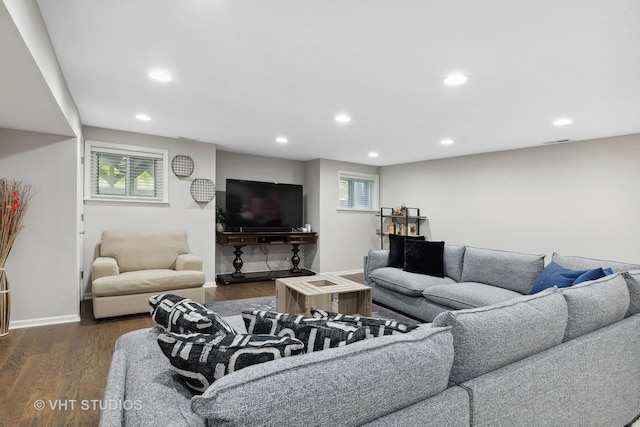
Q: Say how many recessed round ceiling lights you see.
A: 8